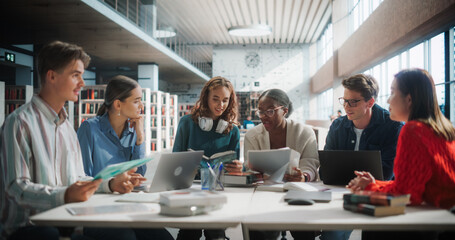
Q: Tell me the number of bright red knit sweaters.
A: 1